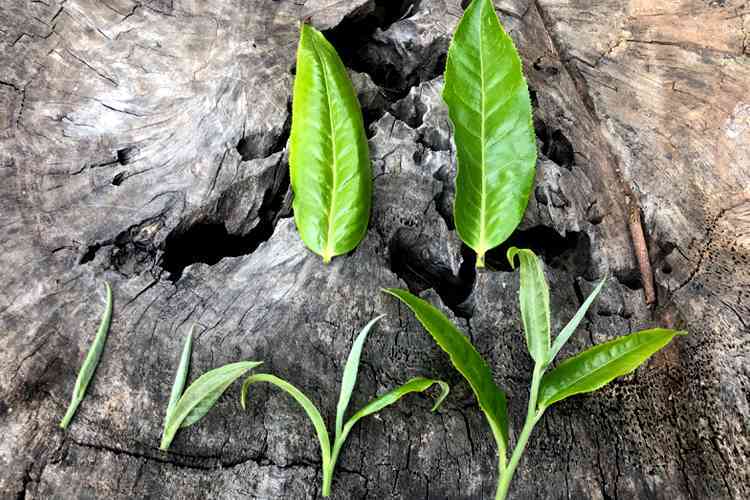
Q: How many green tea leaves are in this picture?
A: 12